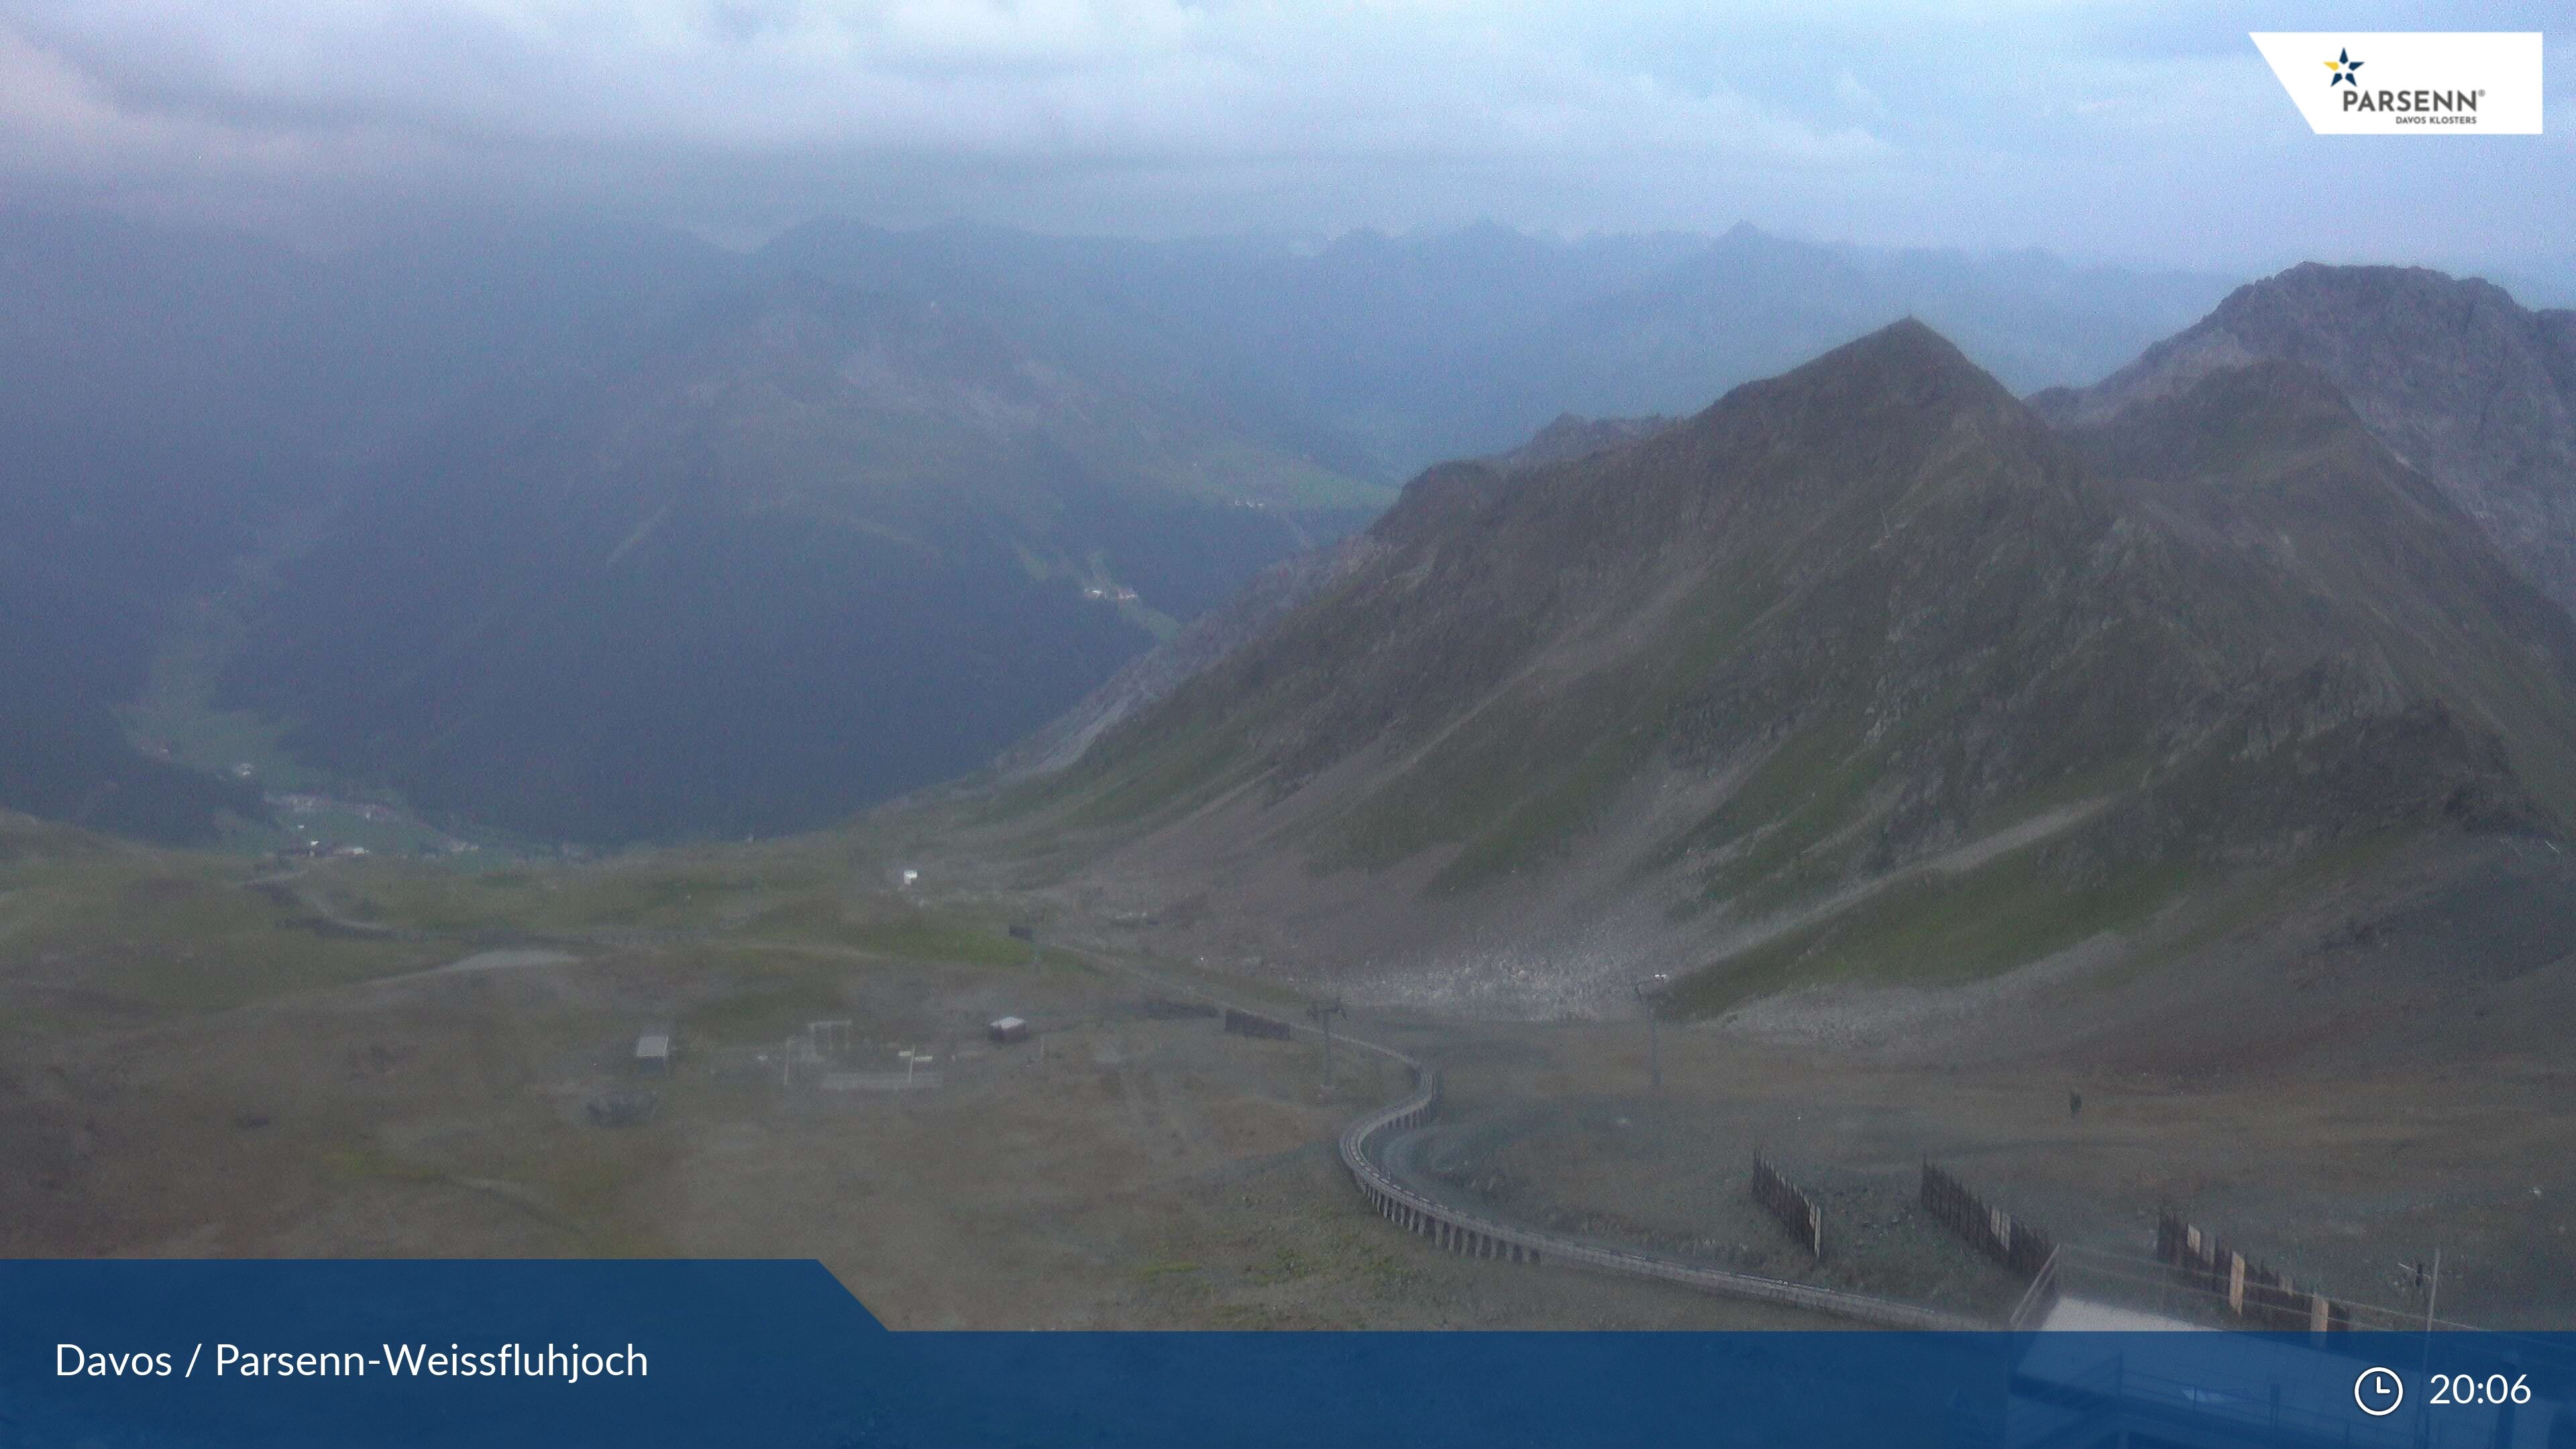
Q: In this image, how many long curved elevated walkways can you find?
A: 1